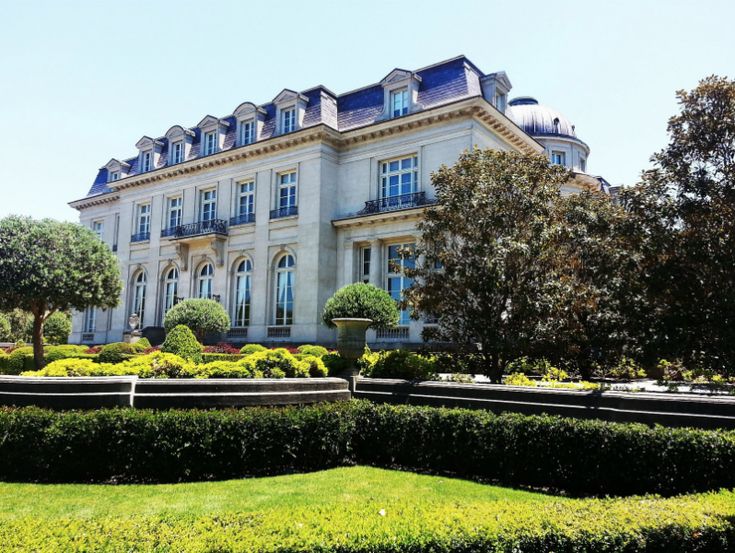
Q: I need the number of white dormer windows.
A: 8